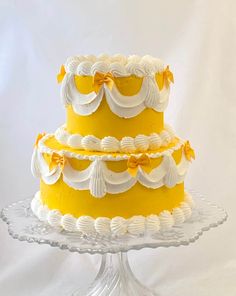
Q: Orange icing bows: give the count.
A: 7